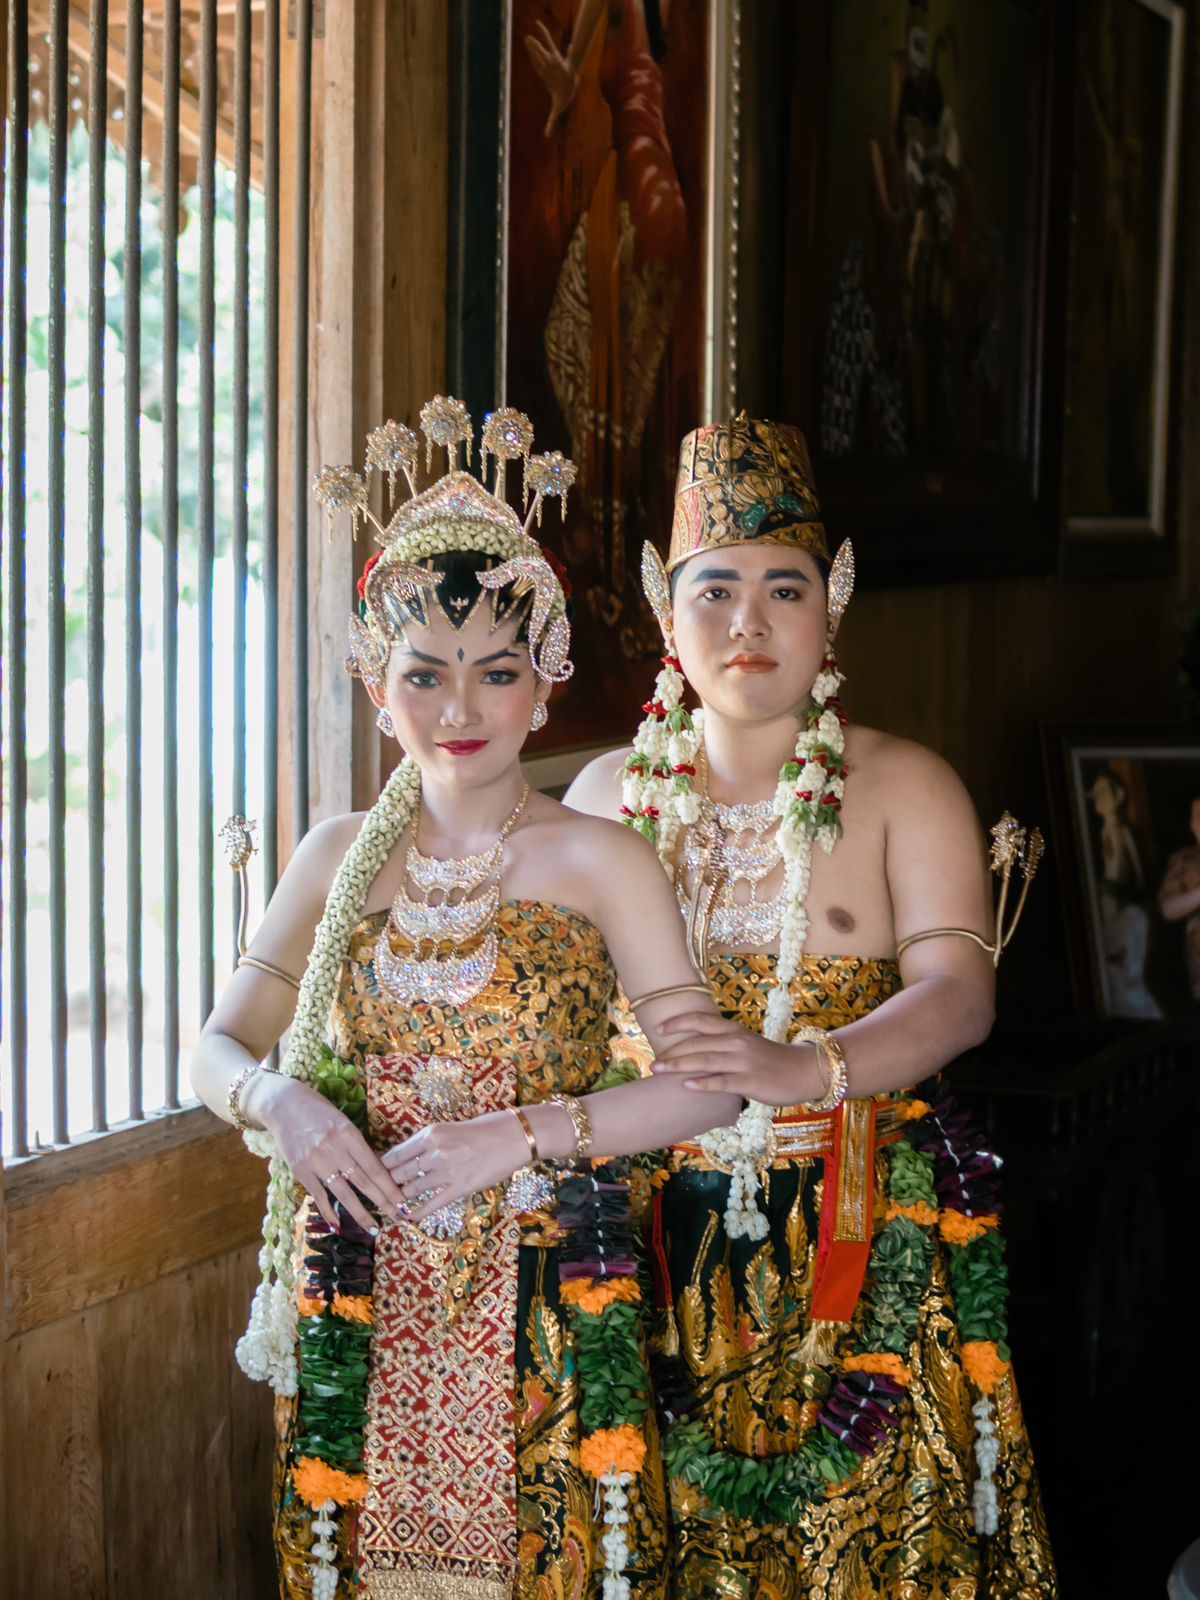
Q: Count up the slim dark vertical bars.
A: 9